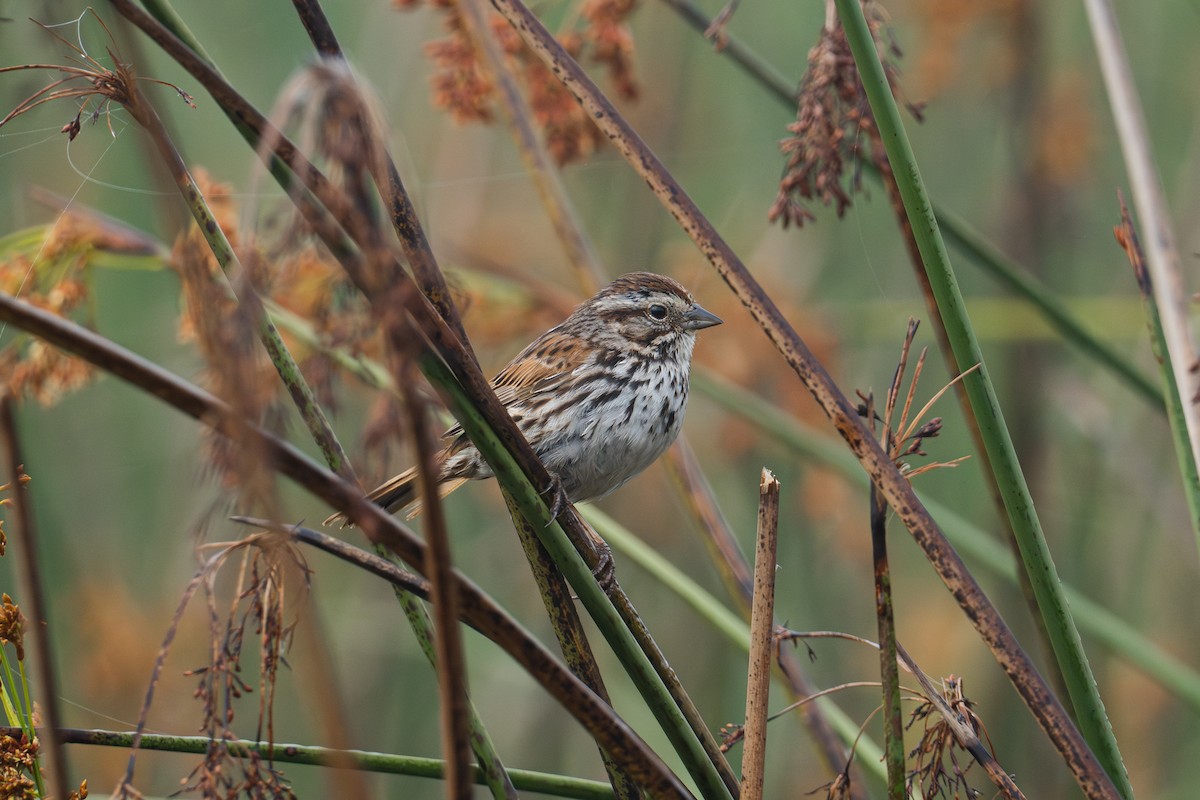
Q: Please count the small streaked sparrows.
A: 1